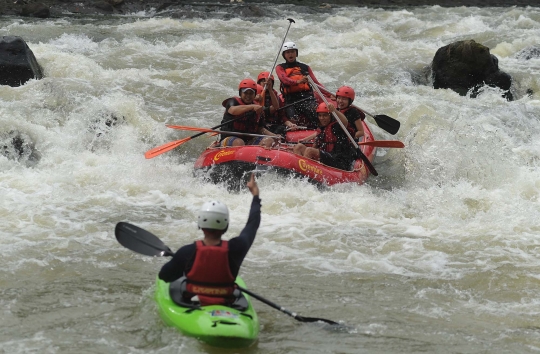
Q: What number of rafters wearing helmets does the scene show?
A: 6